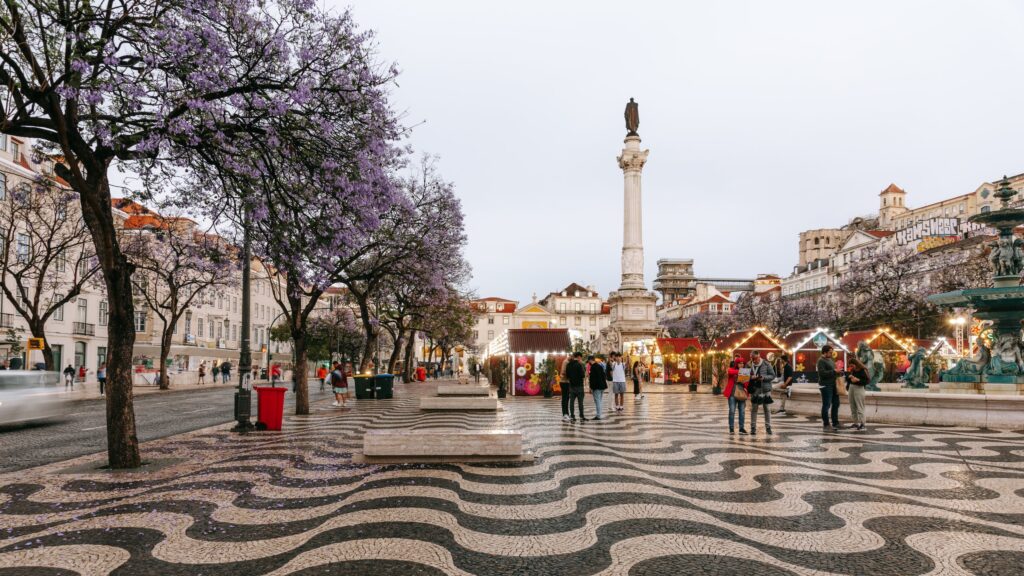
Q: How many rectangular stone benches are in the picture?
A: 3